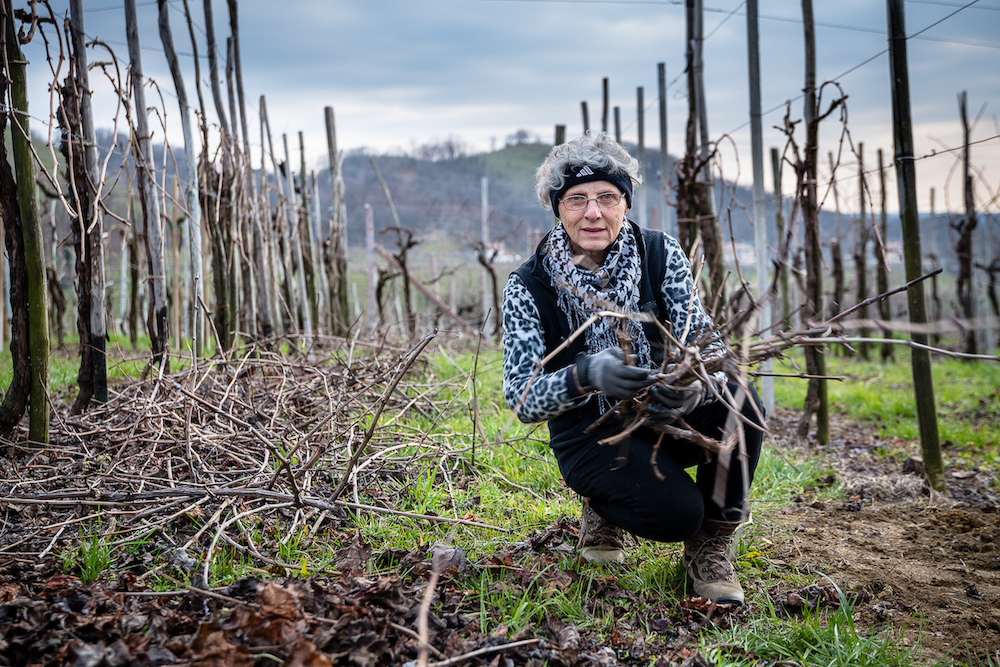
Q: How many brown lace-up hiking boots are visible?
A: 2